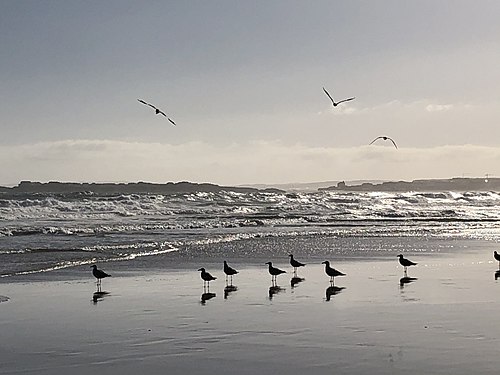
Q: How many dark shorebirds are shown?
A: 11